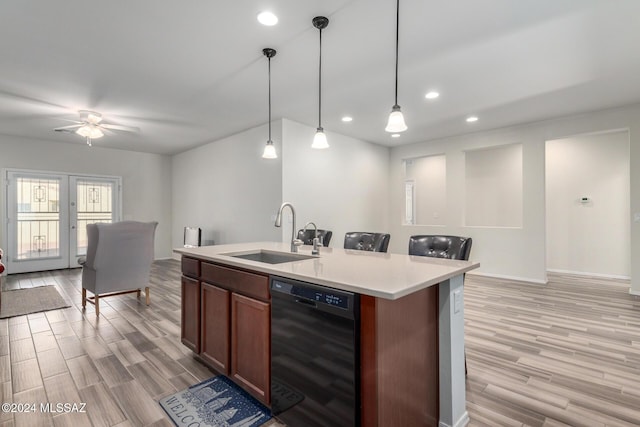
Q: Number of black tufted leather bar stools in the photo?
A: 3